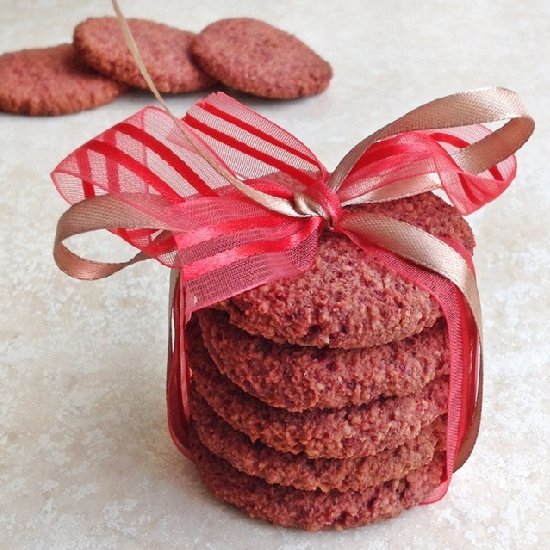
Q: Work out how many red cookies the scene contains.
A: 8